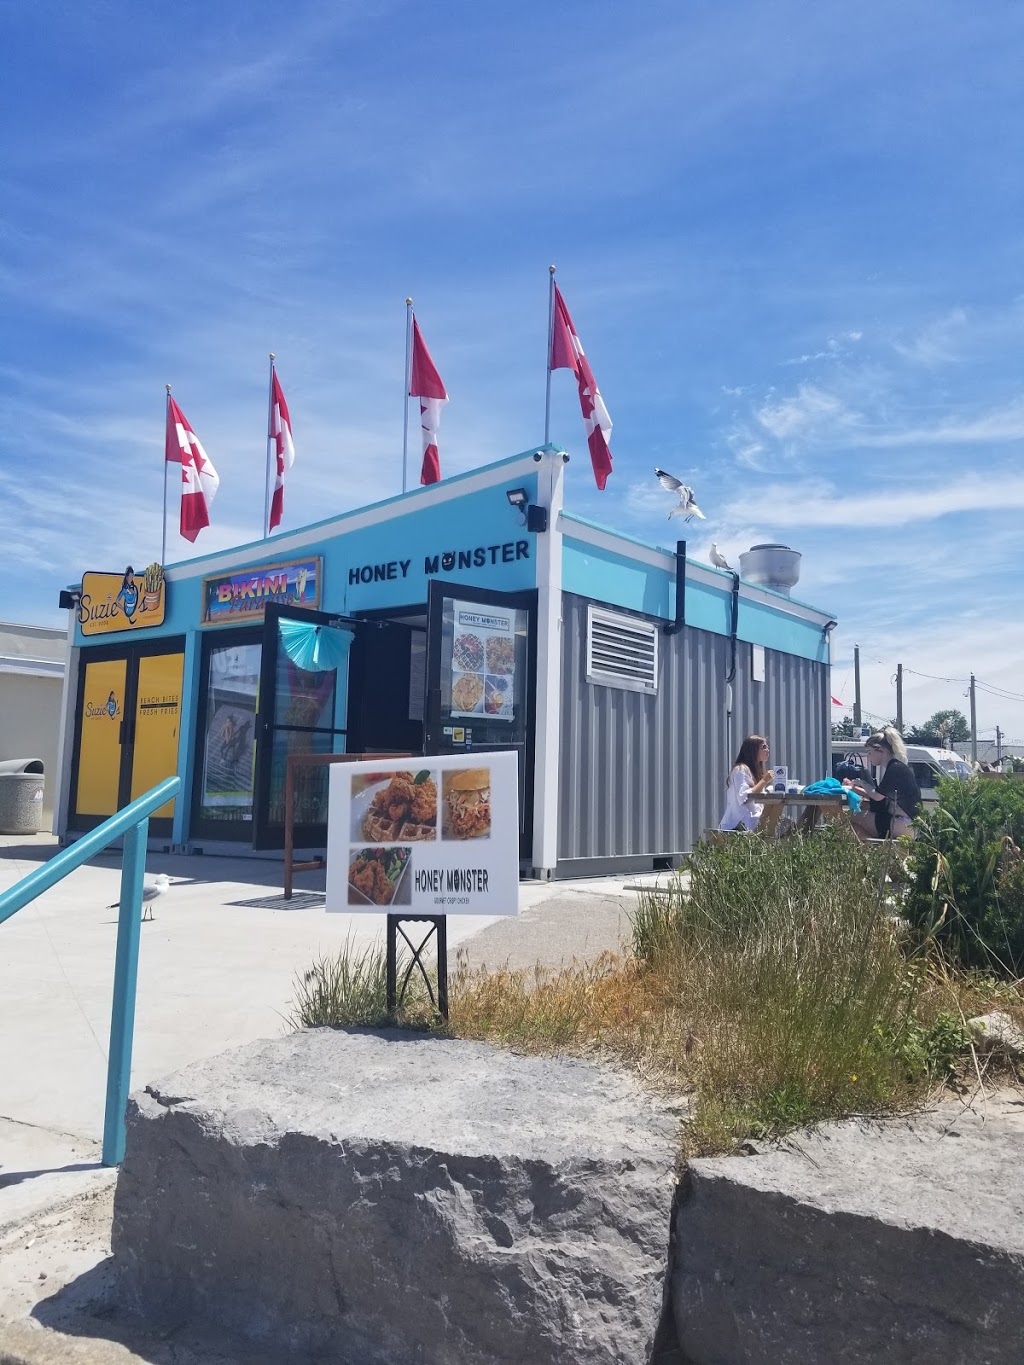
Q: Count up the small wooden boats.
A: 0